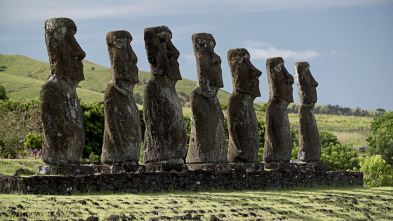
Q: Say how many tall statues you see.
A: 7